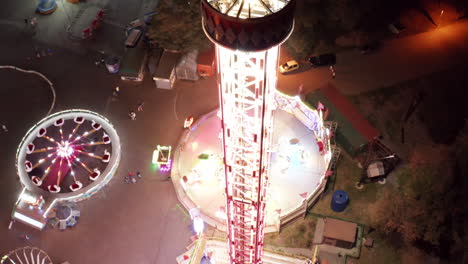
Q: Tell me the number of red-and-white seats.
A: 12